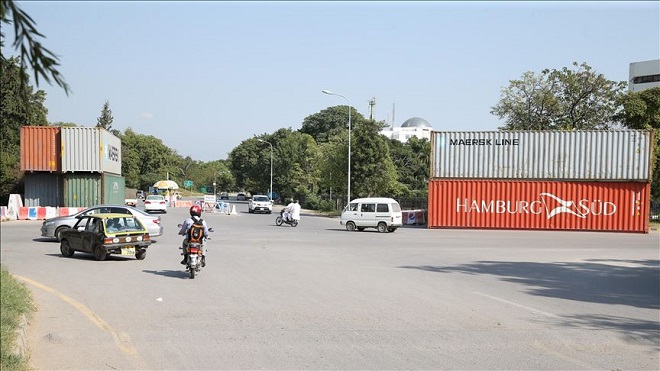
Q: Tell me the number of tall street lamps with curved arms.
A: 2